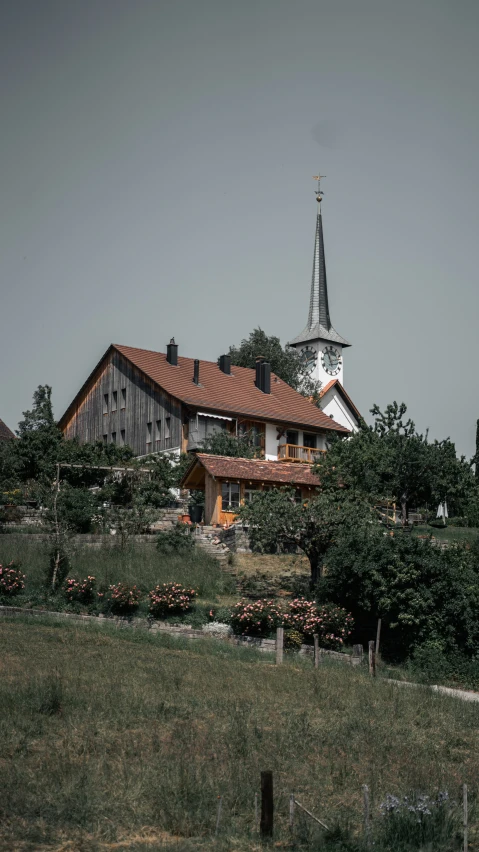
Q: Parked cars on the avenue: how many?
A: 0